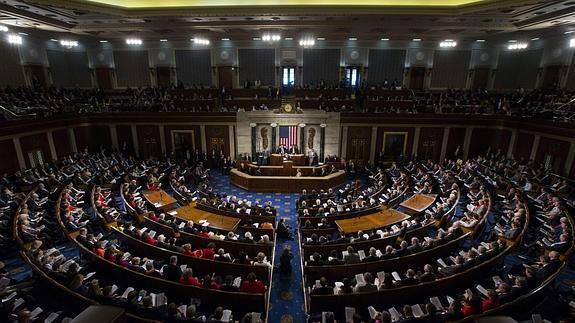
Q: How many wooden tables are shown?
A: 4